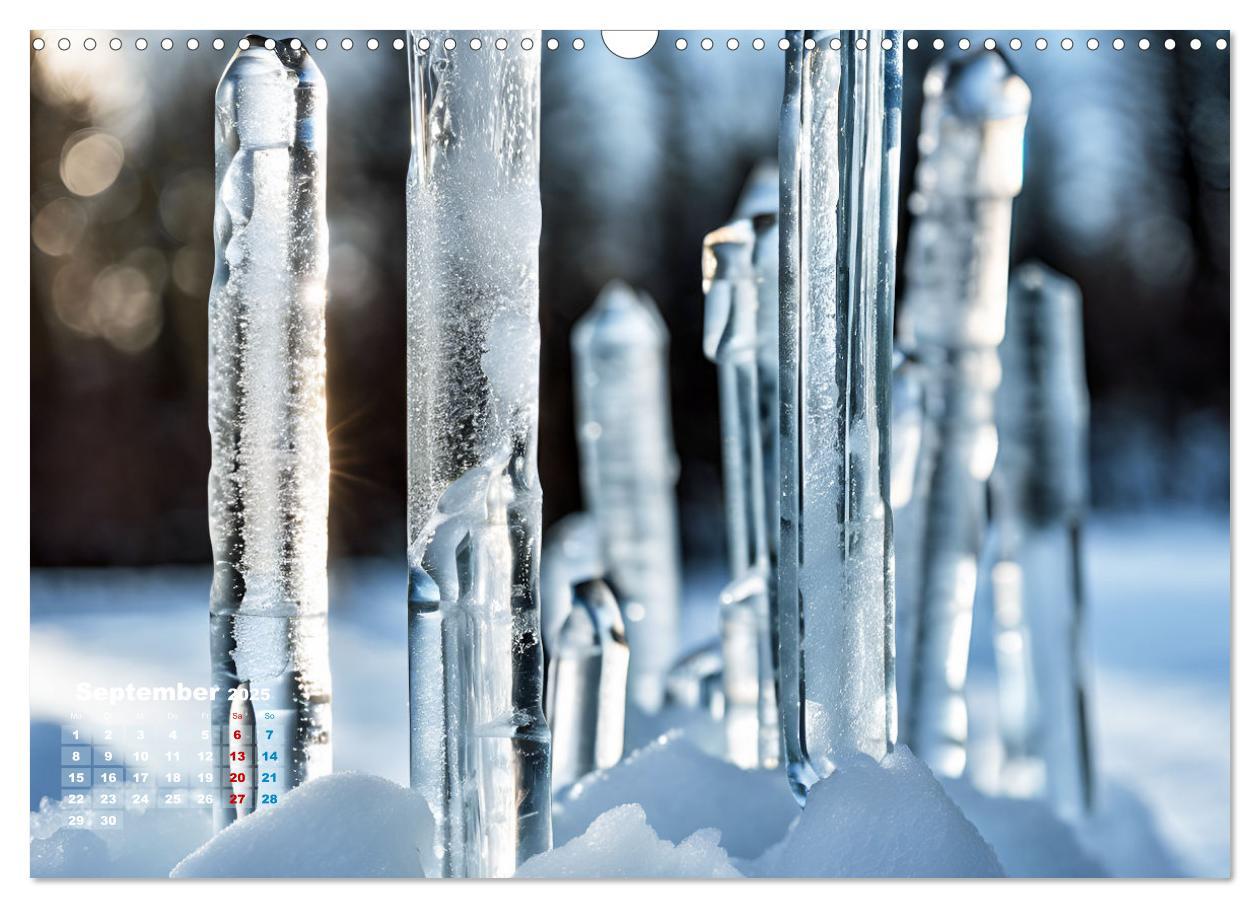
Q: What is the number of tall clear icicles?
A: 3